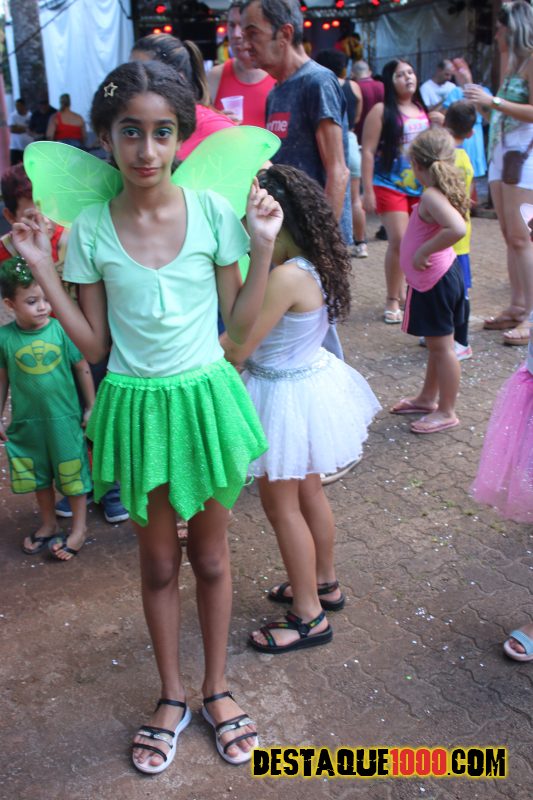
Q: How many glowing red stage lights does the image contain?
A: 11